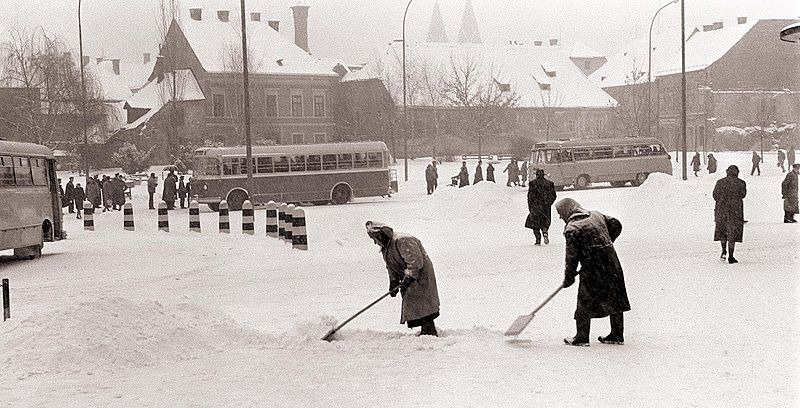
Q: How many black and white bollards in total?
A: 10